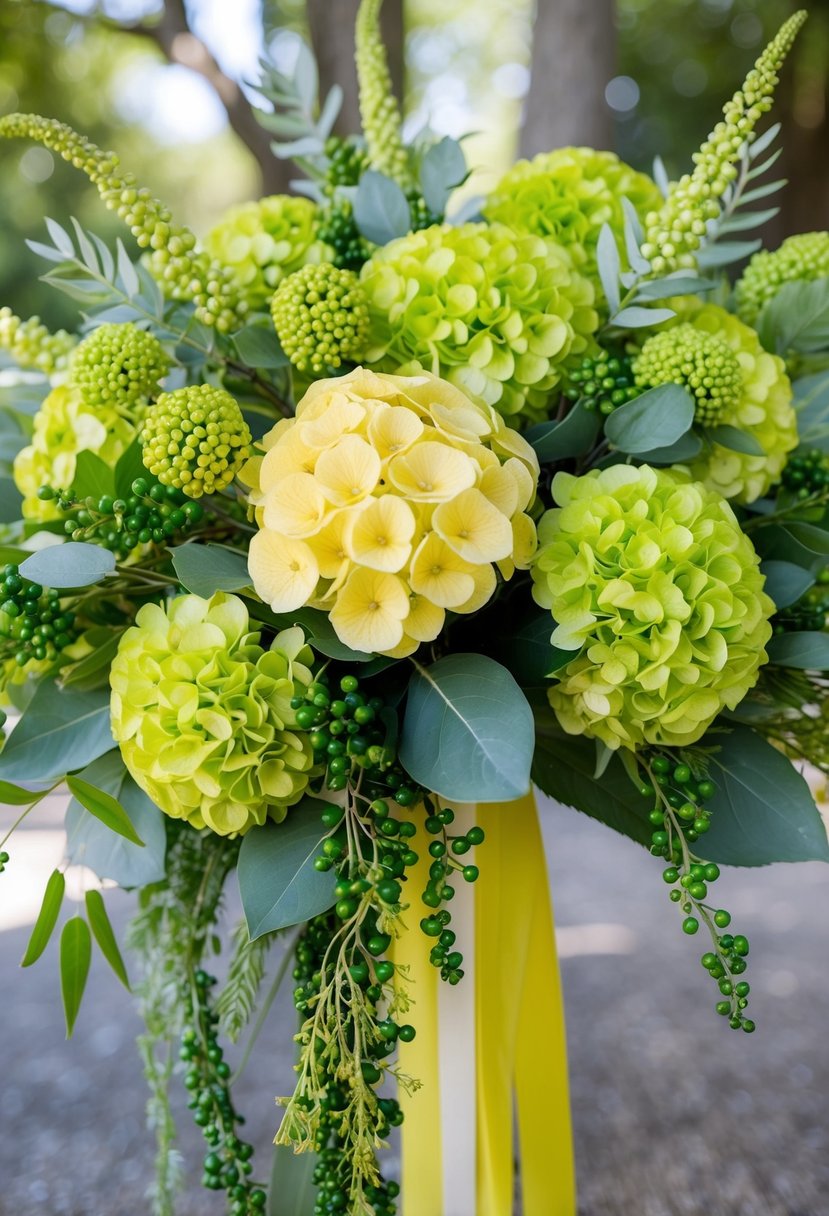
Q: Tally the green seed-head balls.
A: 5